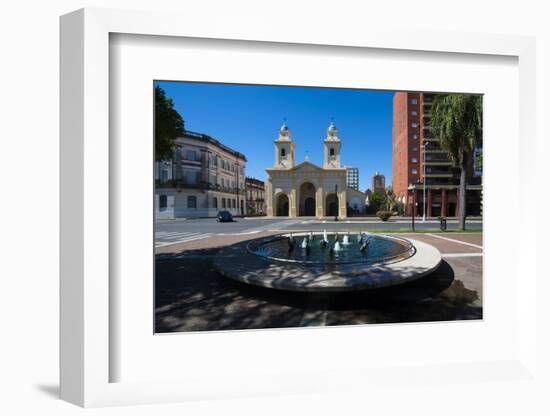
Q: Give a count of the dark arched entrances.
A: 3